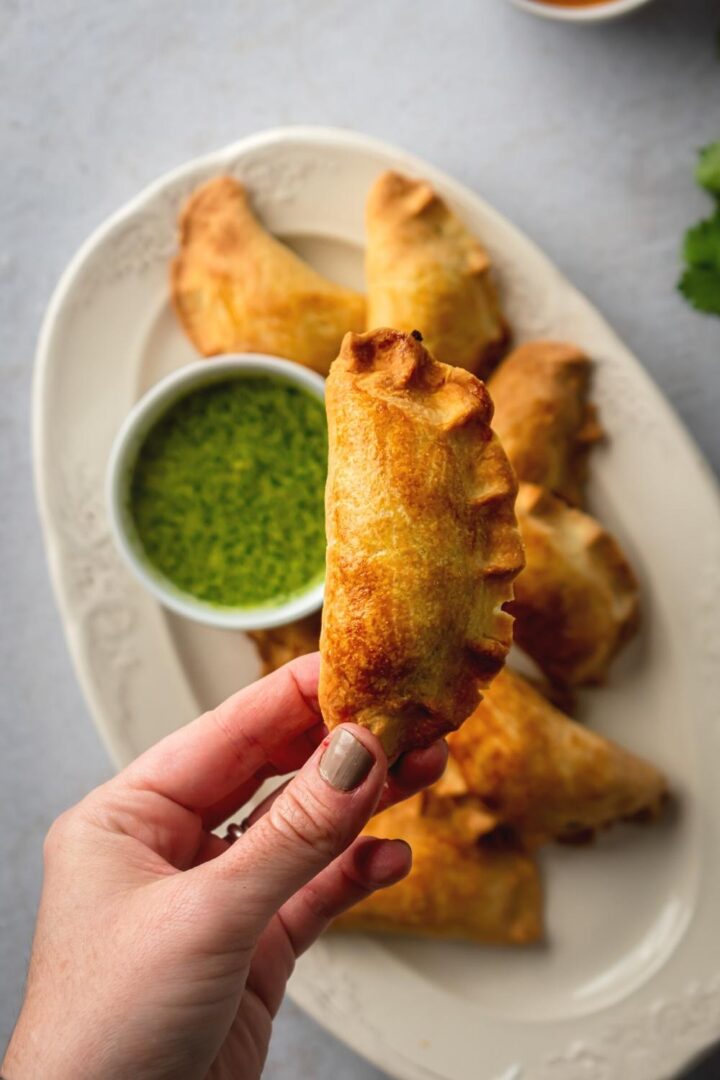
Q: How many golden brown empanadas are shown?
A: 8